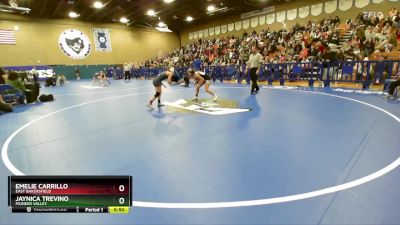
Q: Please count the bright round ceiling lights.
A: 8